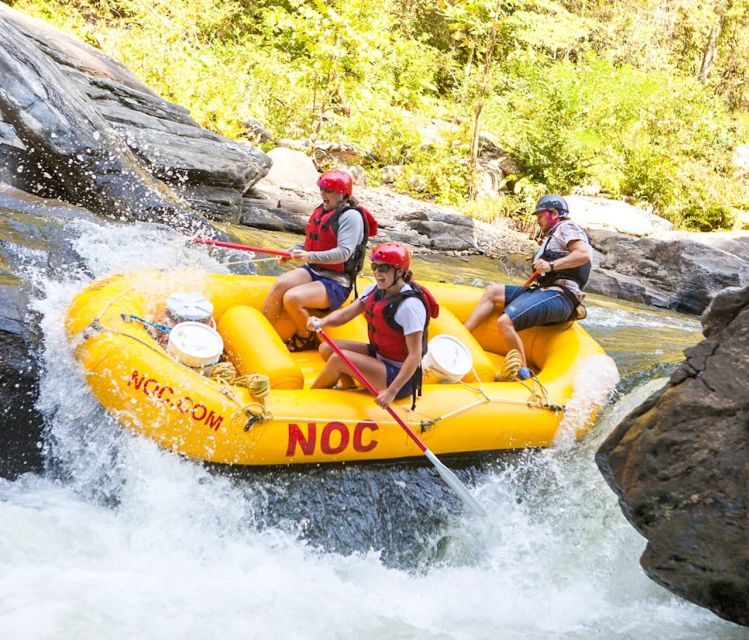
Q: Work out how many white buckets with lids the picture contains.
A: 3